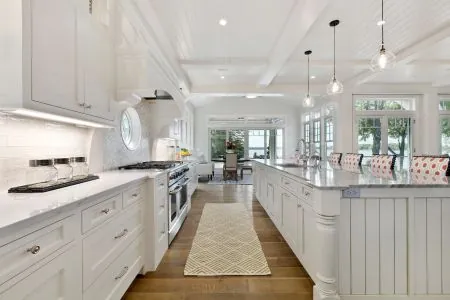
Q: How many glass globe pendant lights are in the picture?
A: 3